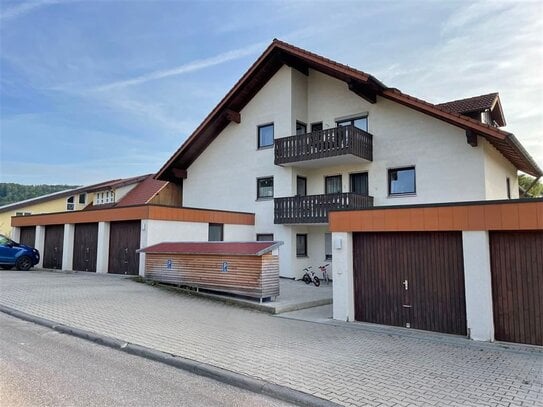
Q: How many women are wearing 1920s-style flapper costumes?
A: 0